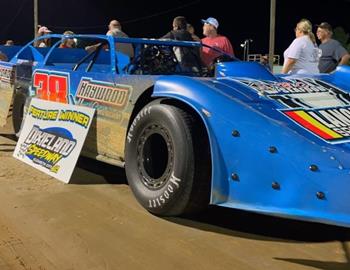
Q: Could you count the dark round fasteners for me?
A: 6